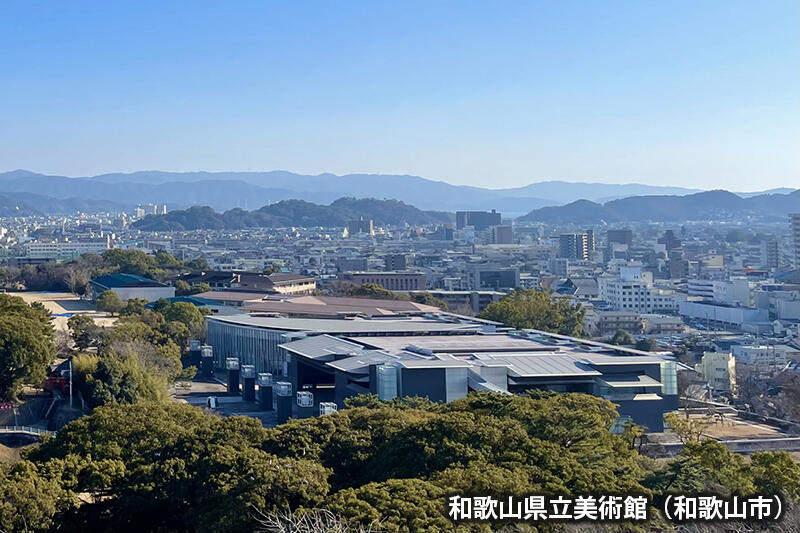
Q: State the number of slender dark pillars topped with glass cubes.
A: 8